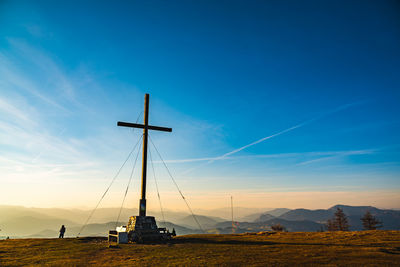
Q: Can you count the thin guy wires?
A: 4